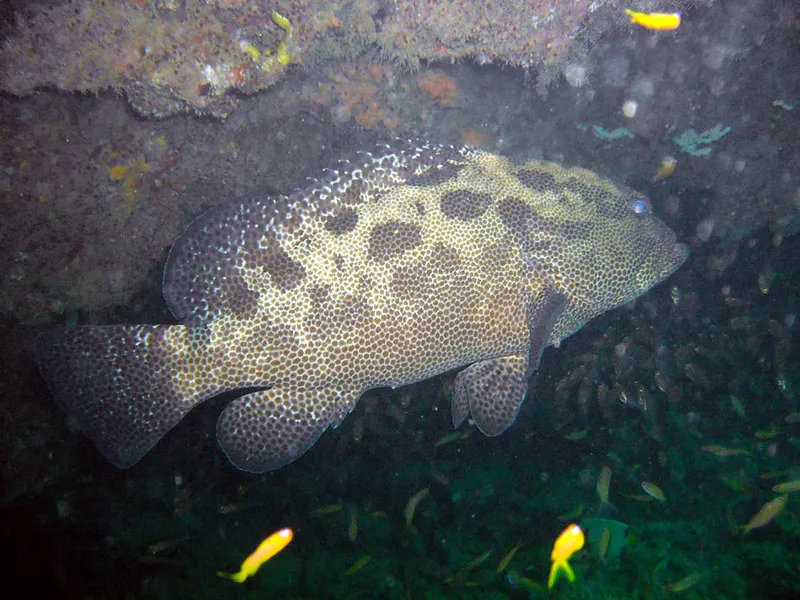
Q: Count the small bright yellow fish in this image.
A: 3